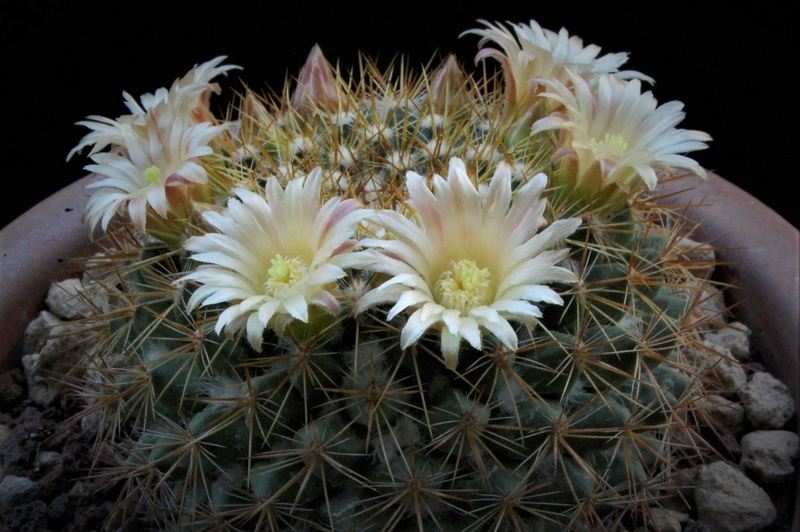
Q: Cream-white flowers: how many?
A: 6